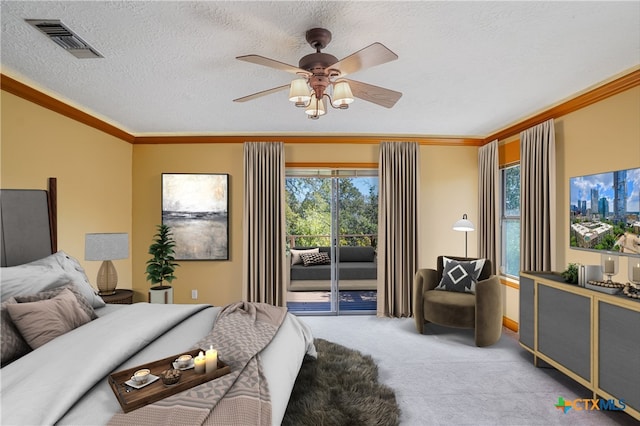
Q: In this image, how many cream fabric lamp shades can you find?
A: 3